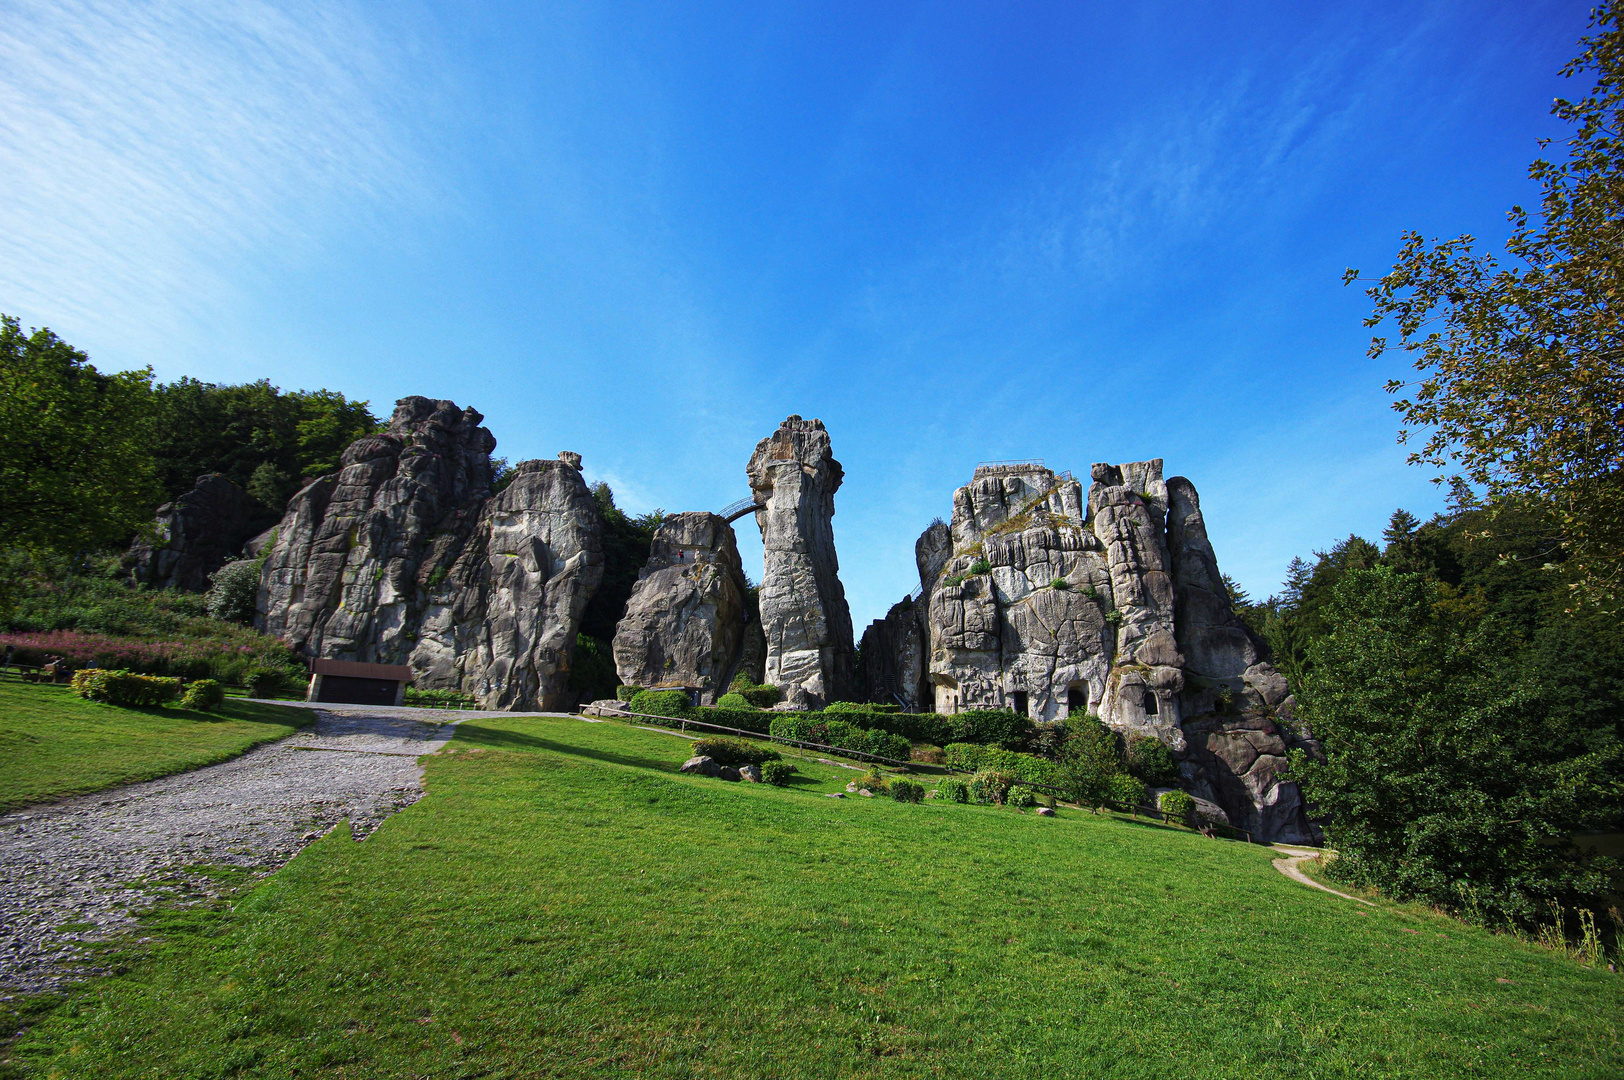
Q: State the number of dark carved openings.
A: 3